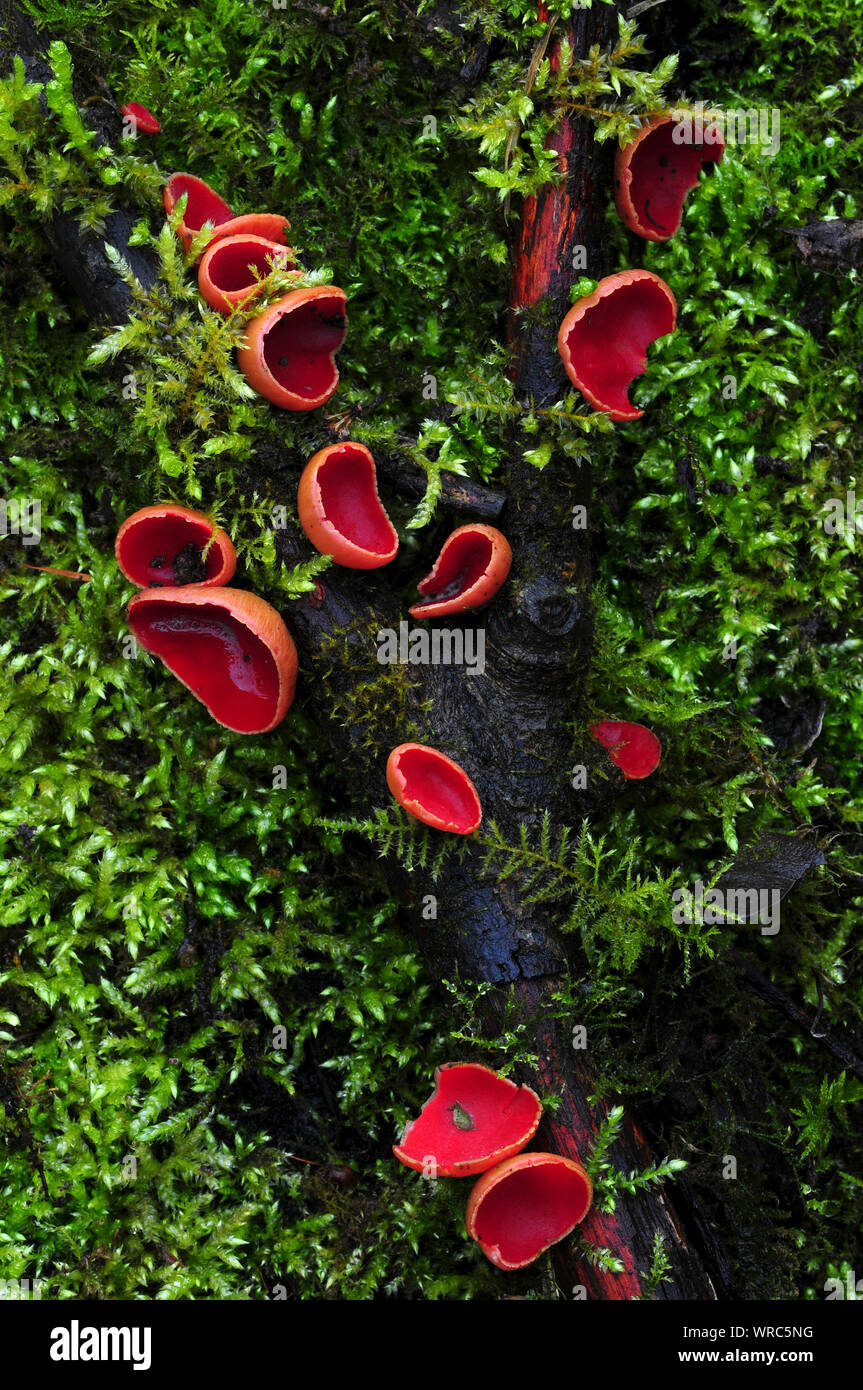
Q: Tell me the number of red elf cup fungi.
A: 14